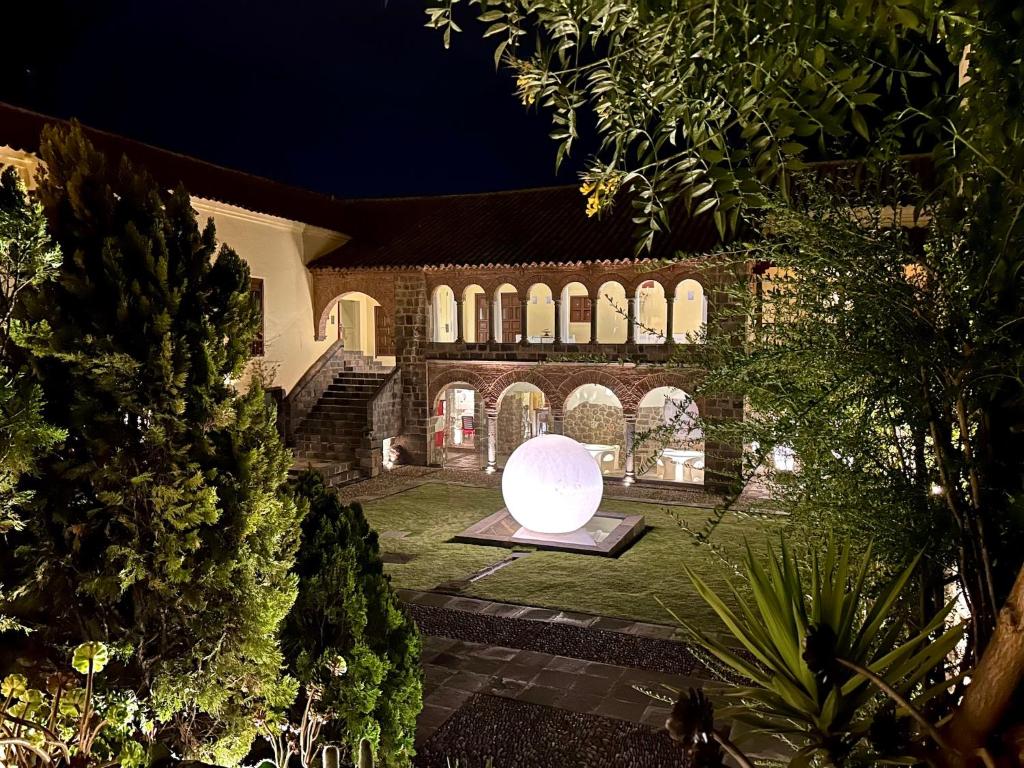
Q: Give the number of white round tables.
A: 2